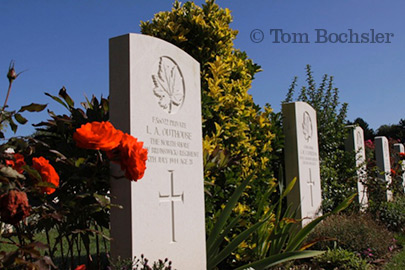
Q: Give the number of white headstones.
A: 5